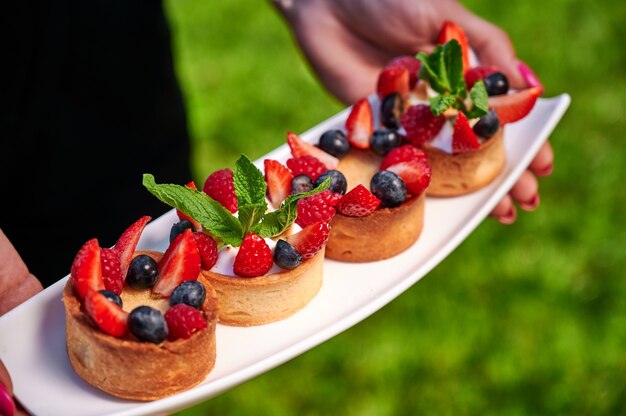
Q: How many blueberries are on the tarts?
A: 14